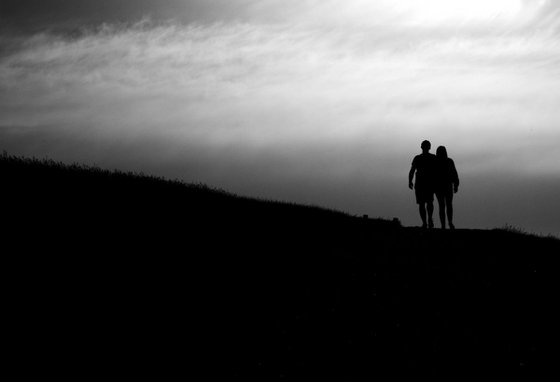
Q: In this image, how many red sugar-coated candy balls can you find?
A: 0